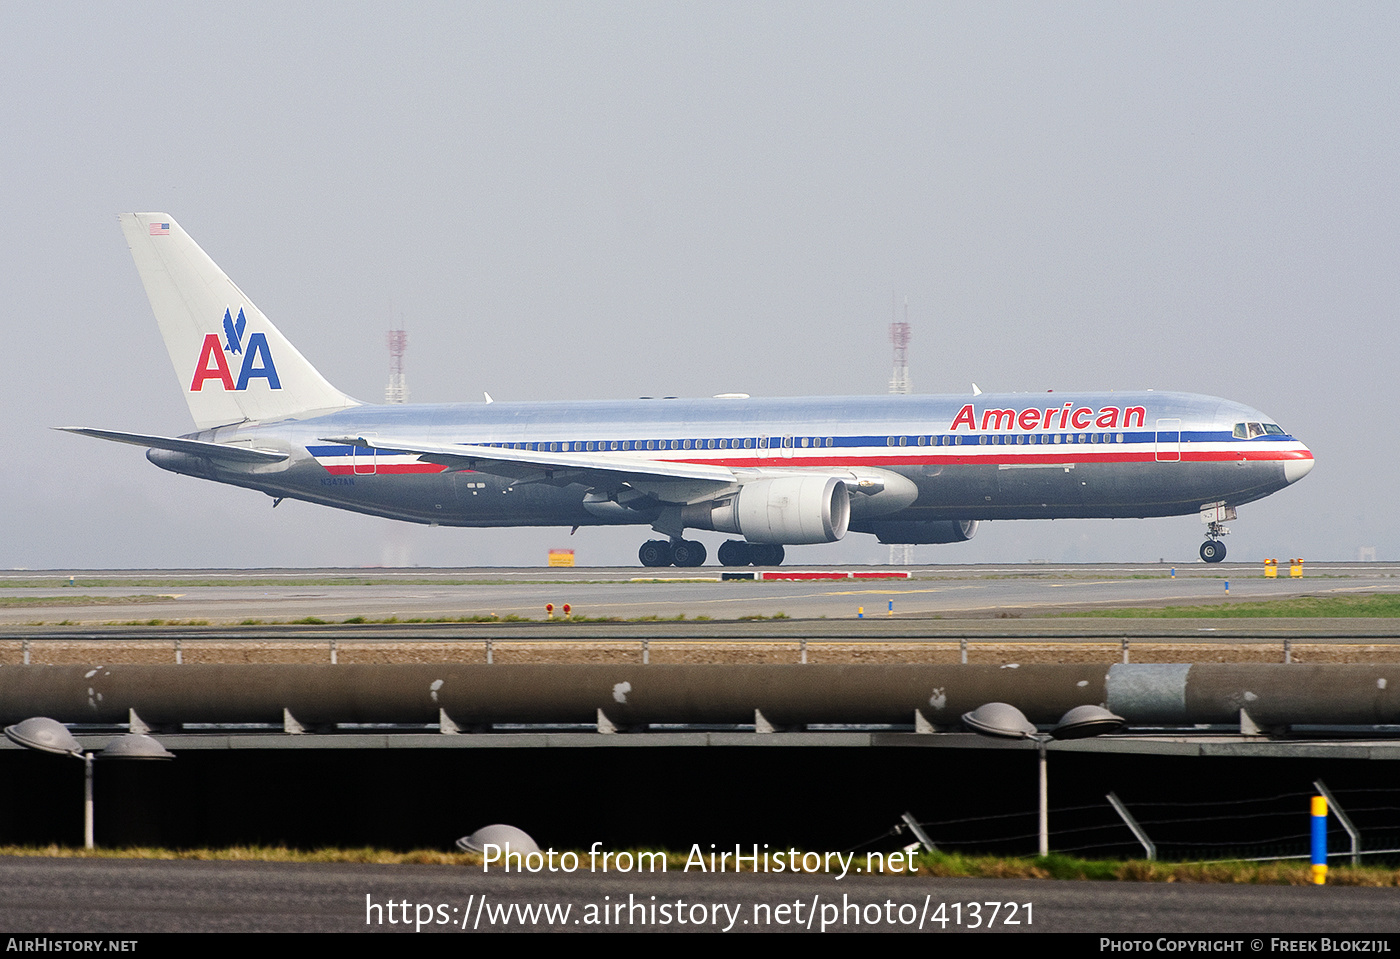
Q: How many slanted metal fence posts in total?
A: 3